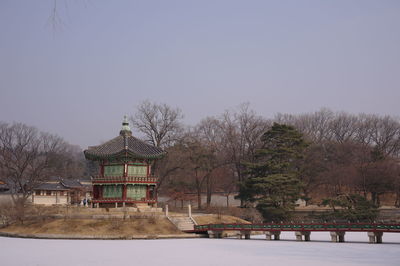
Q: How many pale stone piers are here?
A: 6